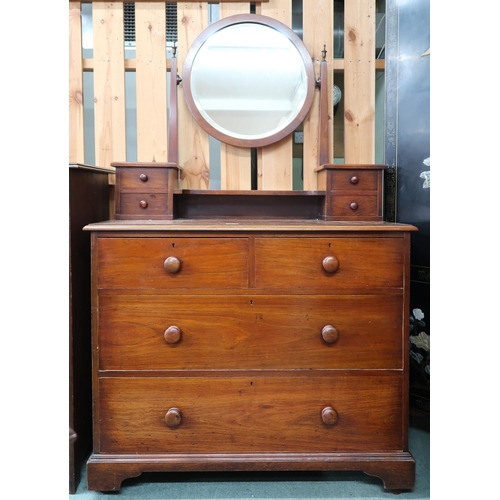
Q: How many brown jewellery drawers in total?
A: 4